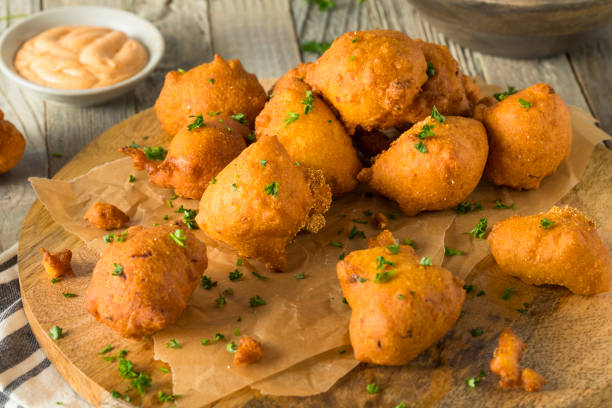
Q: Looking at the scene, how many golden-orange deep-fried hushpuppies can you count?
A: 12